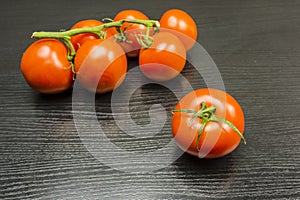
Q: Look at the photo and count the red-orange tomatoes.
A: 7